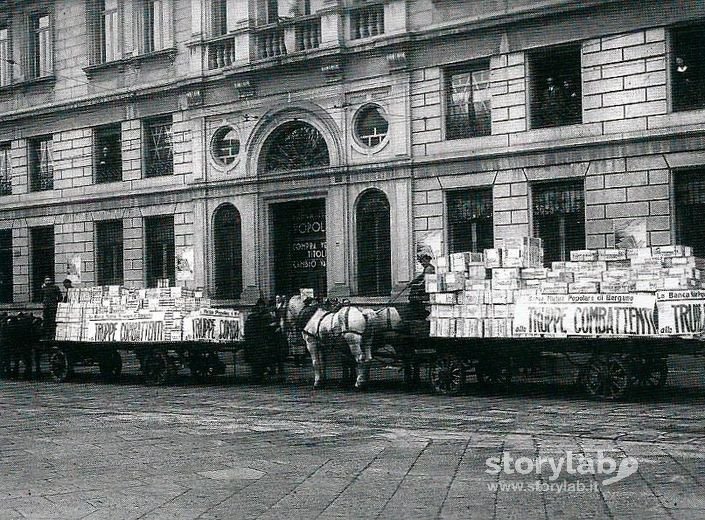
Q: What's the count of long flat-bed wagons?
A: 2